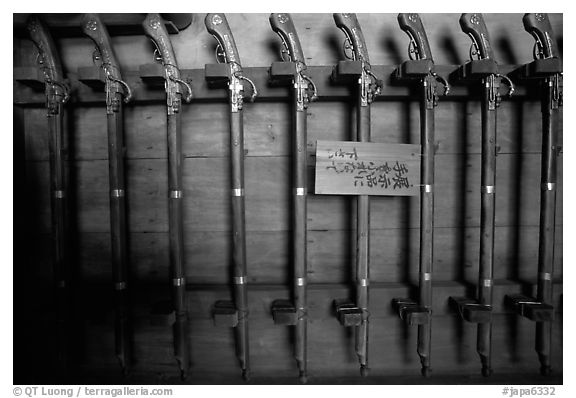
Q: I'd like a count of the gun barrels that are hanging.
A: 9